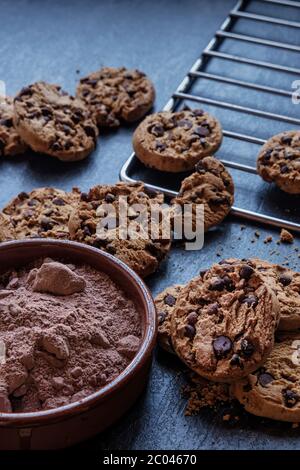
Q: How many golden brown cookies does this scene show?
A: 12